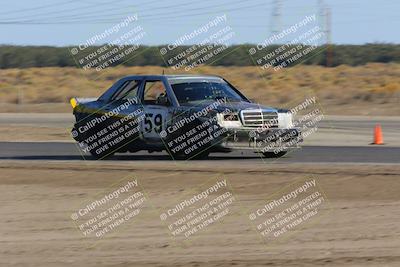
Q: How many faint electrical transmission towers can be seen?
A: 2